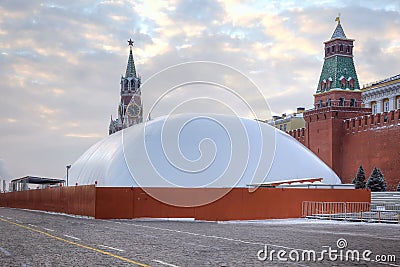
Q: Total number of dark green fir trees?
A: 2